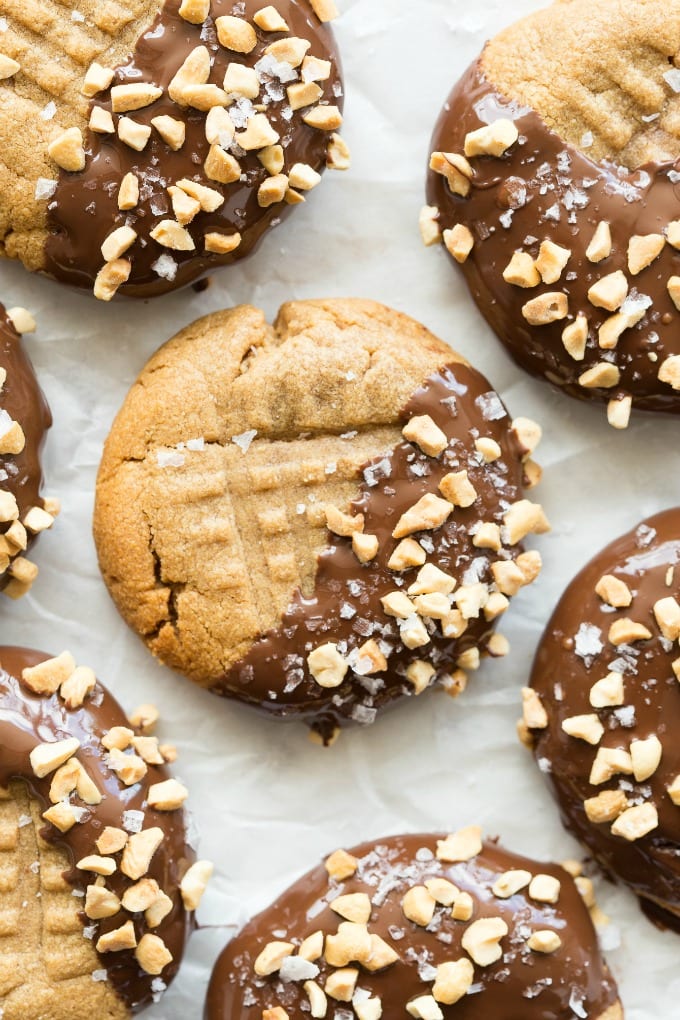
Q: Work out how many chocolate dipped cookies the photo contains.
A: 7